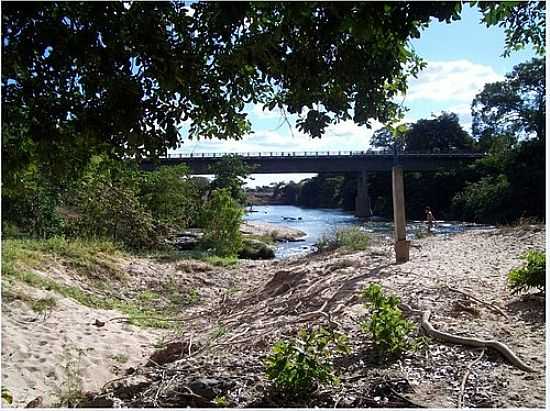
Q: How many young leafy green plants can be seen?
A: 3